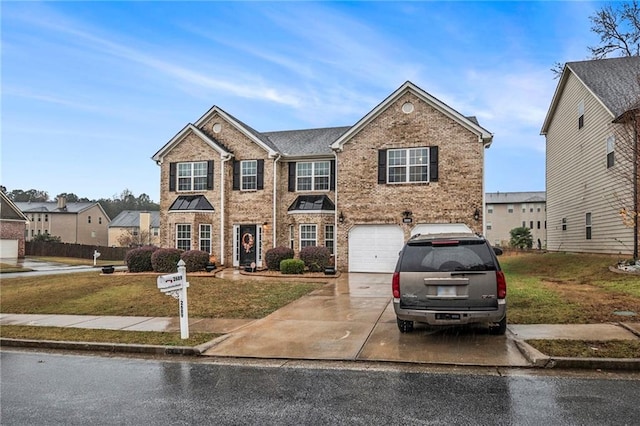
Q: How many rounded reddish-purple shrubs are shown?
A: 5